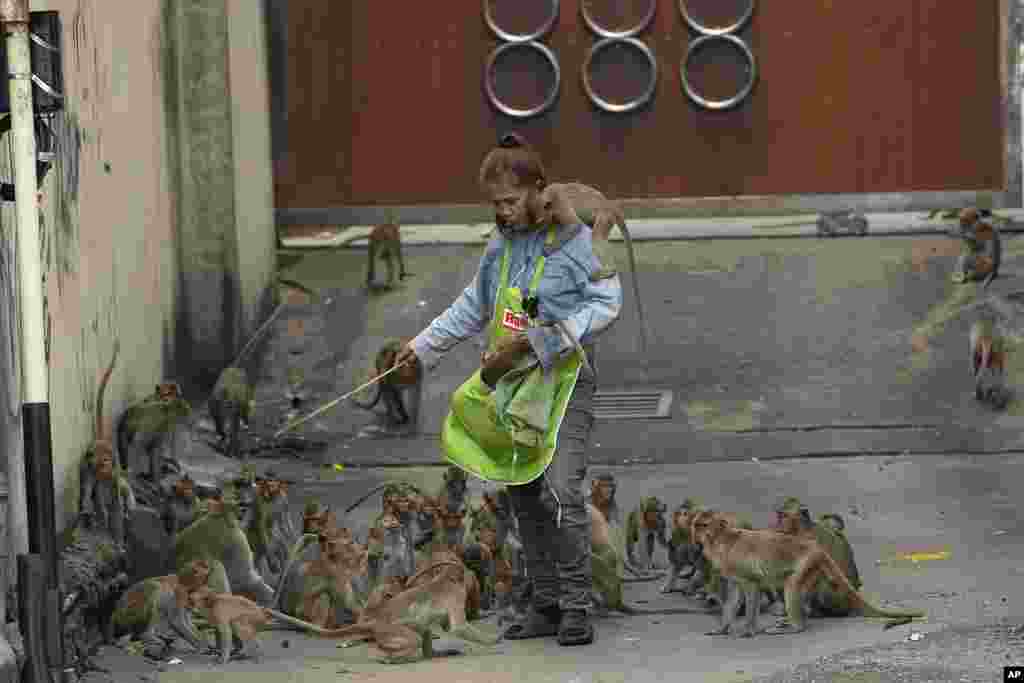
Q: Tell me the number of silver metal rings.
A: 6